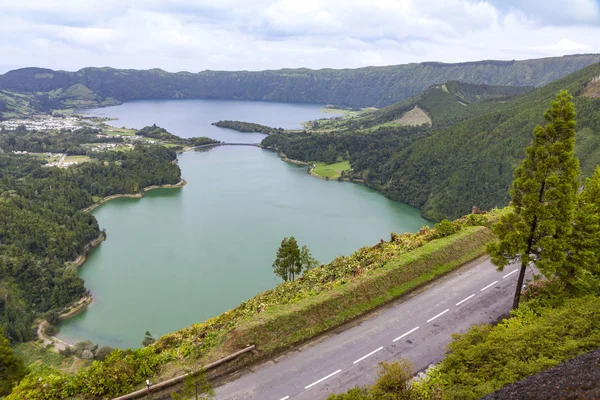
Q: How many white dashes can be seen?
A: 8